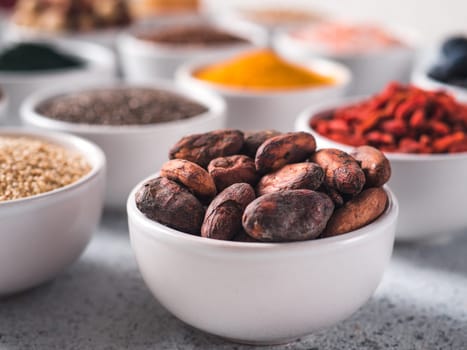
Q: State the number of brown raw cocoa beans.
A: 12